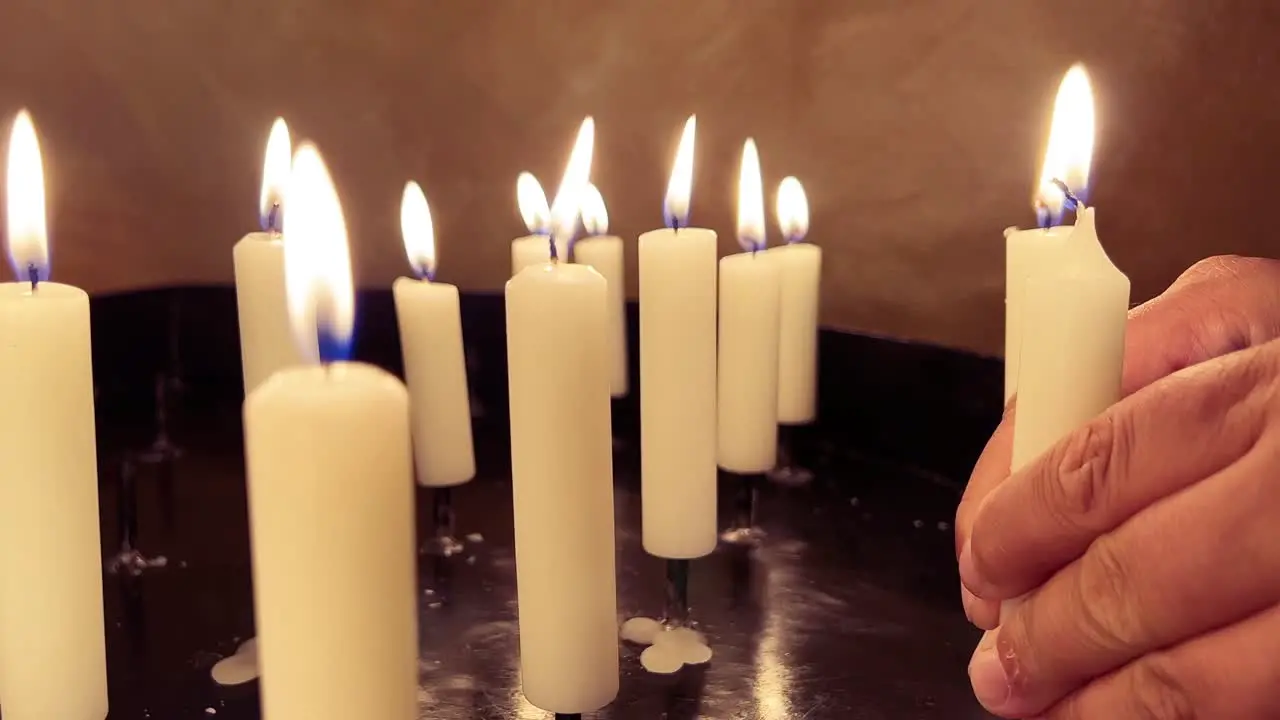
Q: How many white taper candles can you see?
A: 12